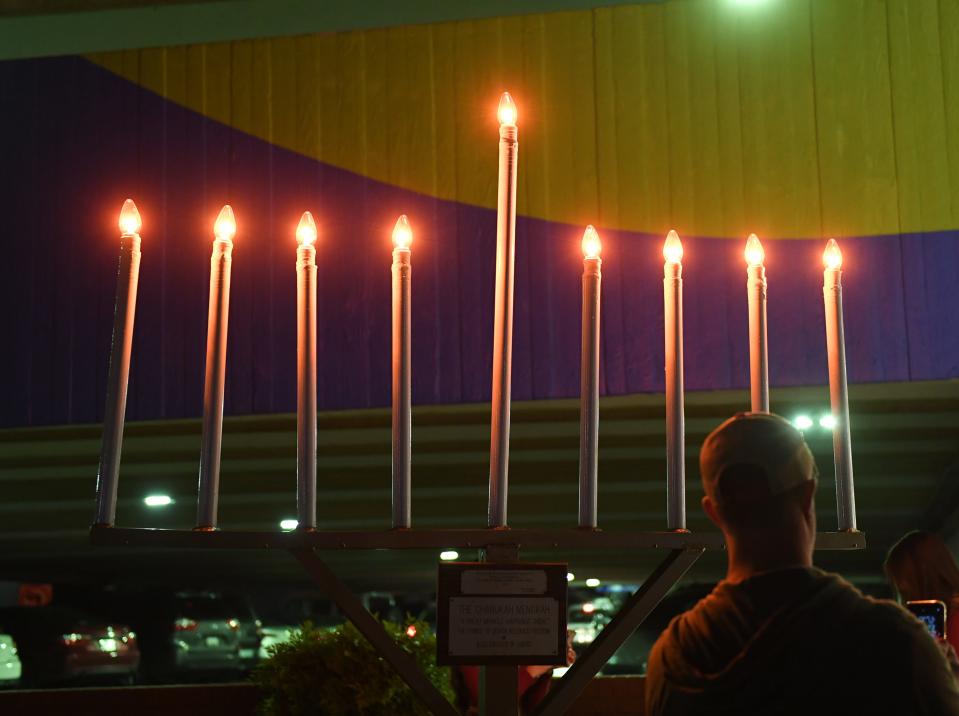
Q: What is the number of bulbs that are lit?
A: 9